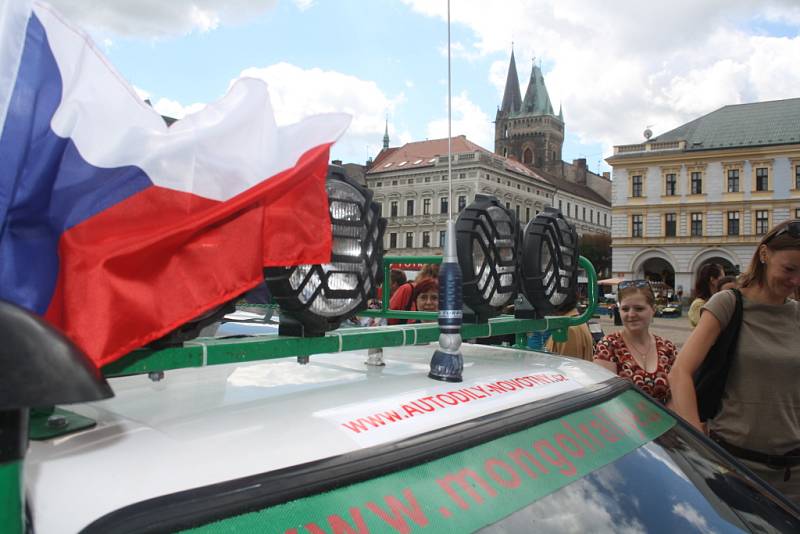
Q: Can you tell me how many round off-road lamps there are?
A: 3